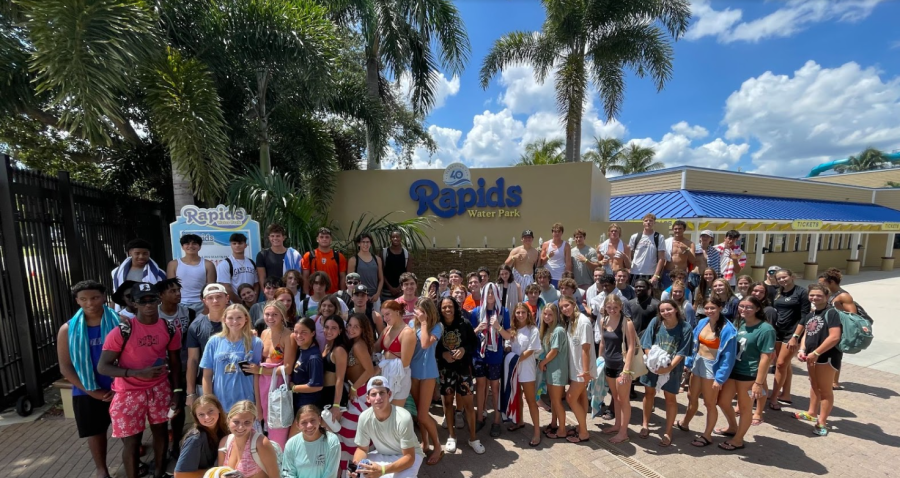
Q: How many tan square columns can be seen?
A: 4